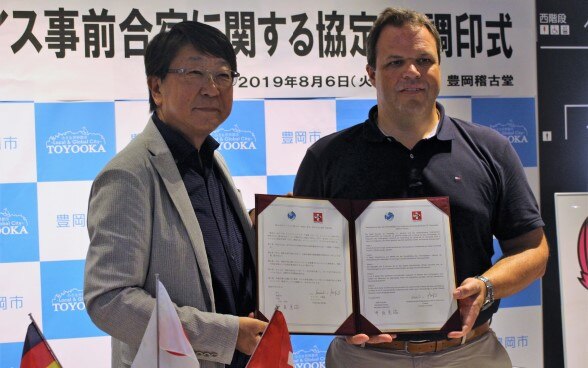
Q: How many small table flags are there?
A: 3